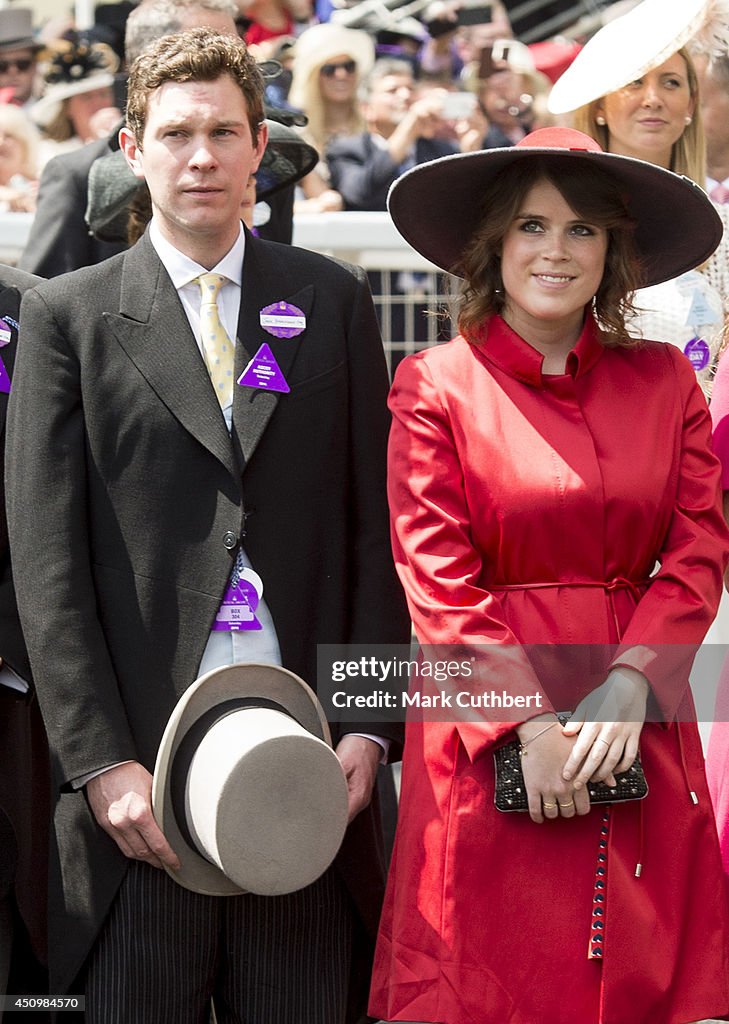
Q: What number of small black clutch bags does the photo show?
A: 1